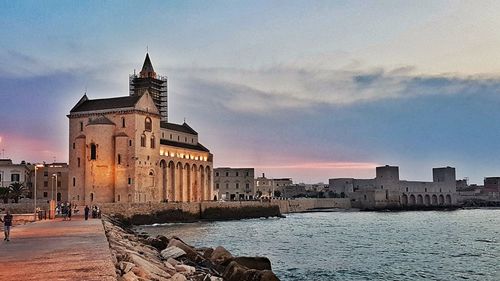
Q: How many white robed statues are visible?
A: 0